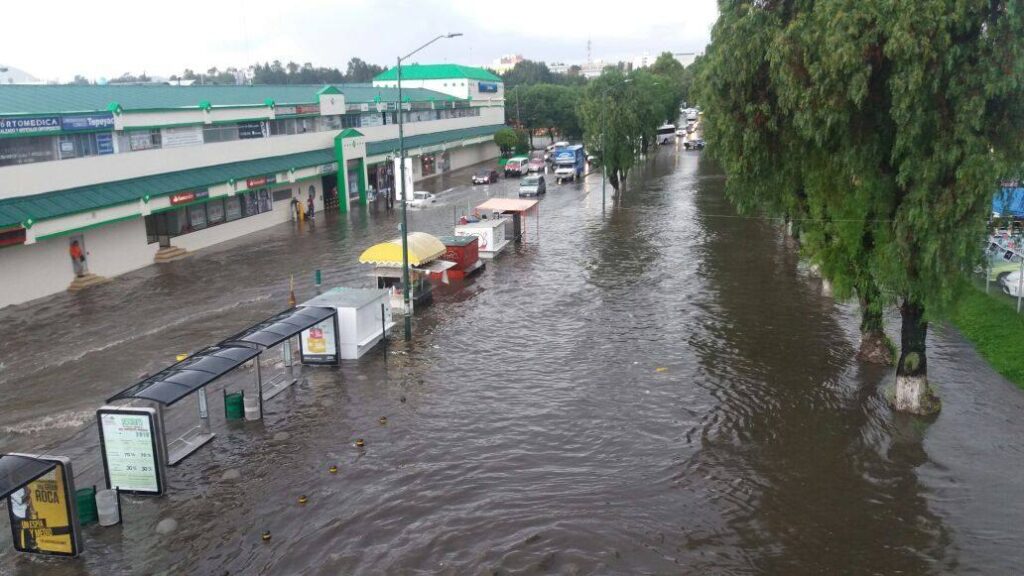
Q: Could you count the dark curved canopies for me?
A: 3